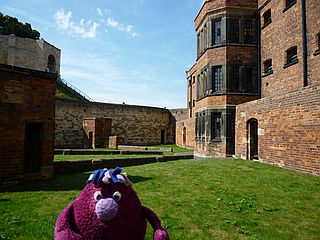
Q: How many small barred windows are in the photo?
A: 5